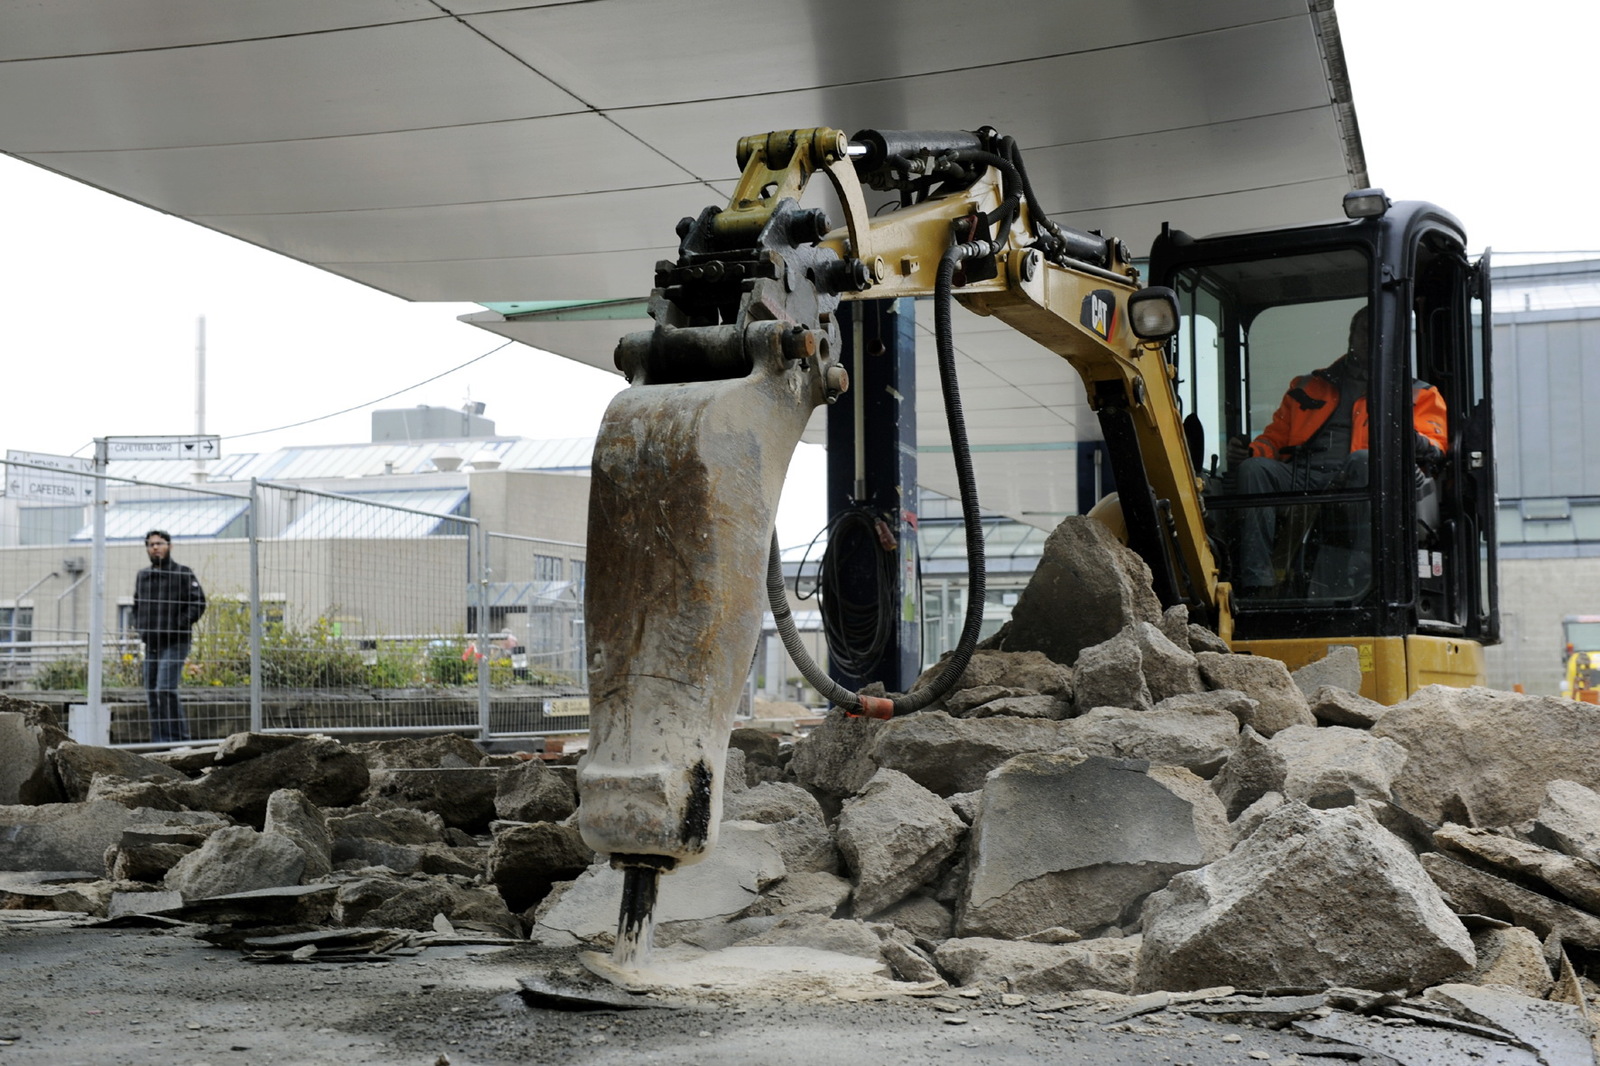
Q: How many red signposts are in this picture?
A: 0